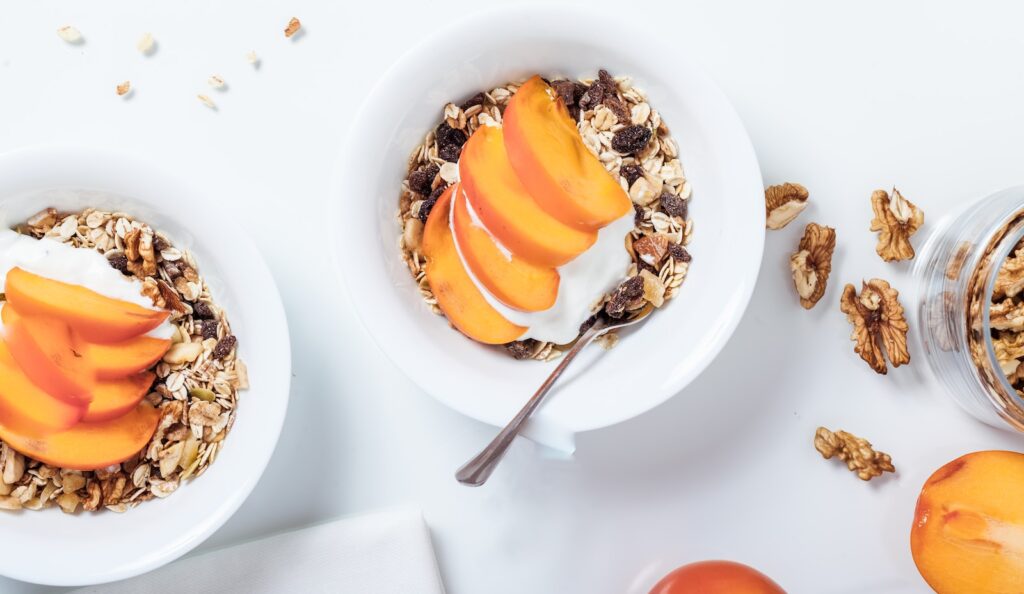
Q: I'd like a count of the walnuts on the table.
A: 5